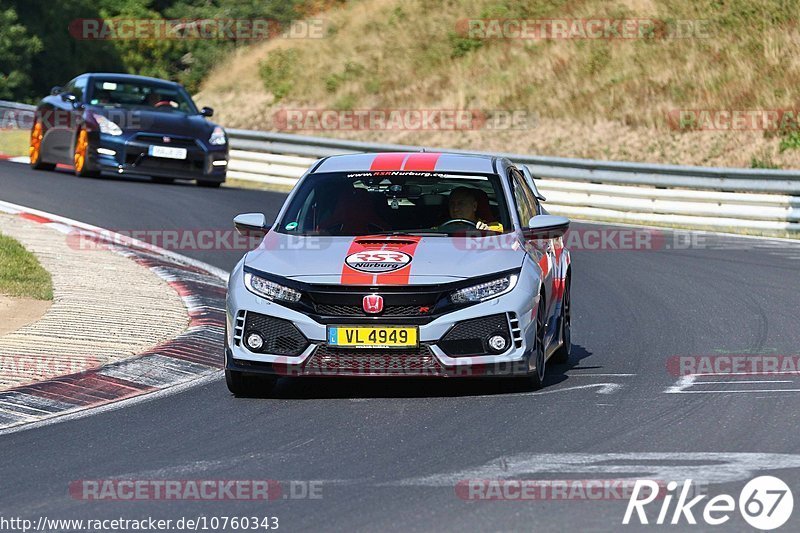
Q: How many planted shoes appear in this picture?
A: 0